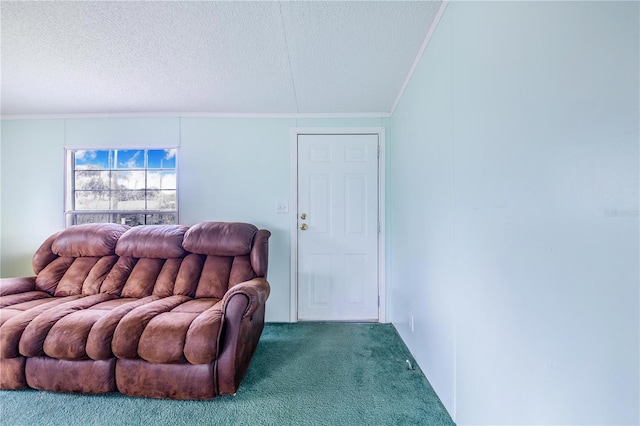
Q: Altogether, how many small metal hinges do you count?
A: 3